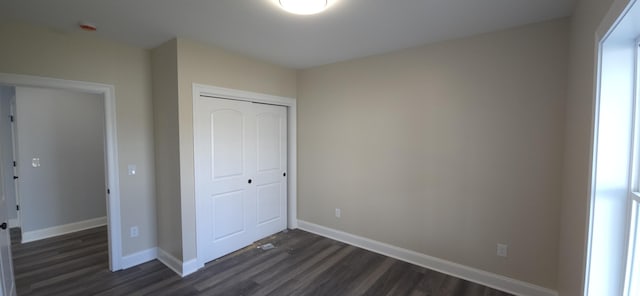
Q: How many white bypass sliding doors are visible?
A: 2